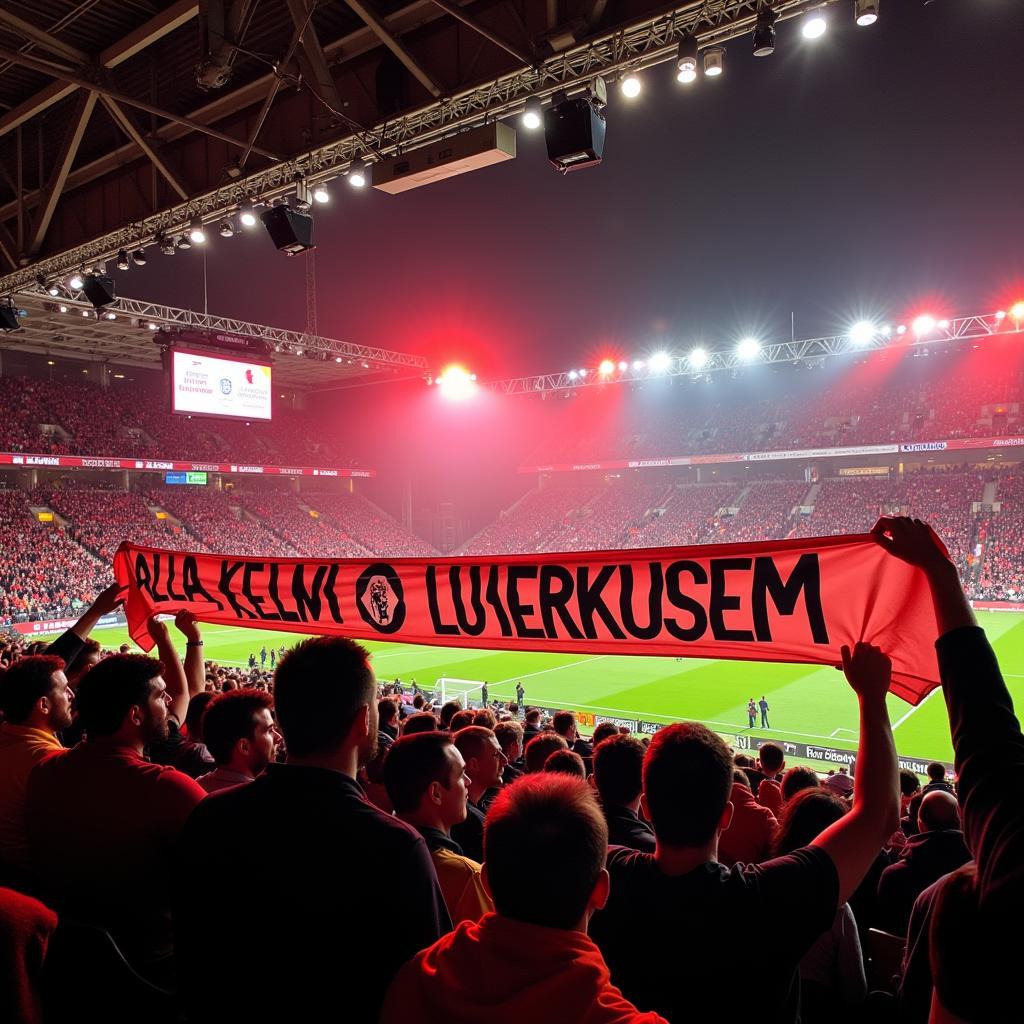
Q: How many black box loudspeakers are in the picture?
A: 4